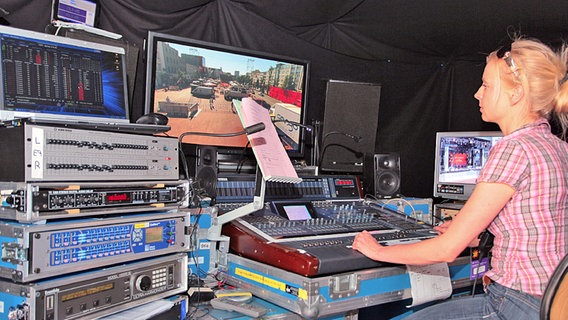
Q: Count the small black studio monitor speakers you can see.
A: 2